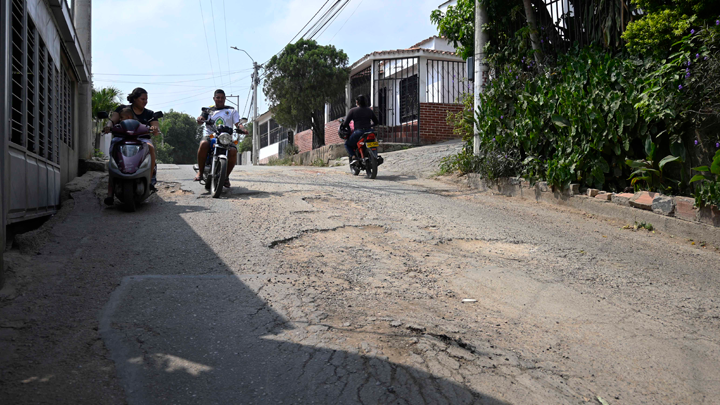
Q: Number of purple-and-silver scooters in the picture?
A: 1